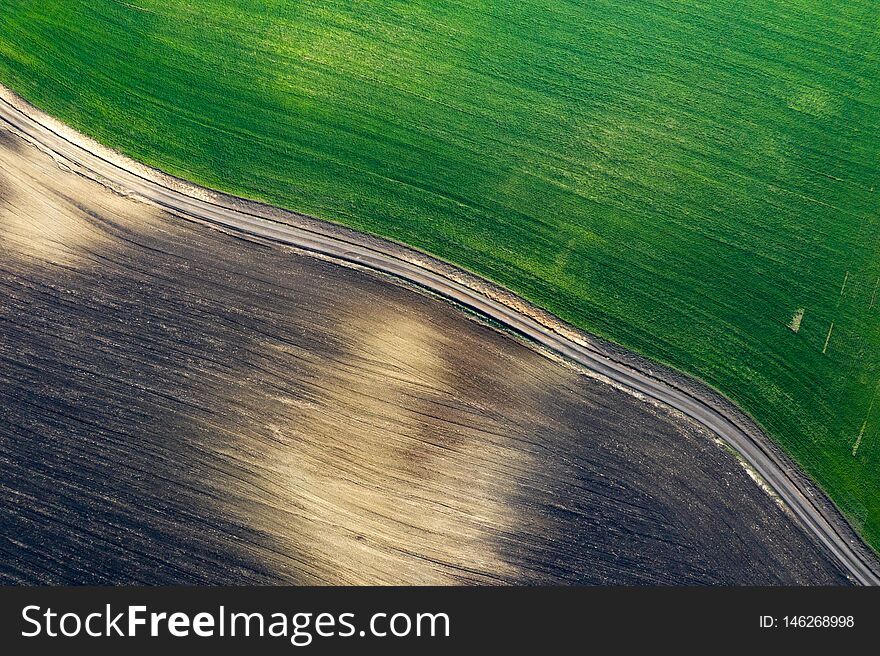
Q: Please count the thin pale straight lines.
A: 4